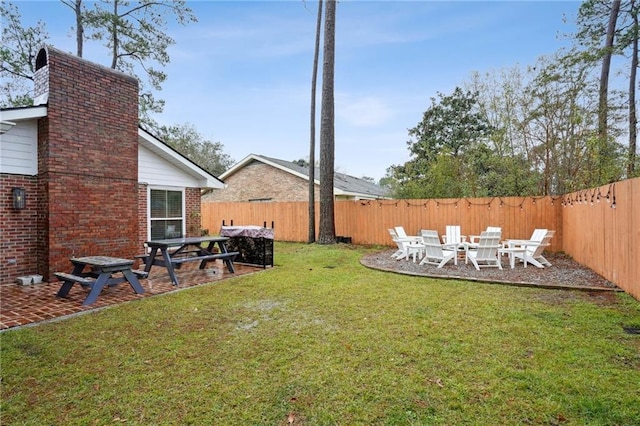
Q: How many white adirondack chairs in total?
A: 8